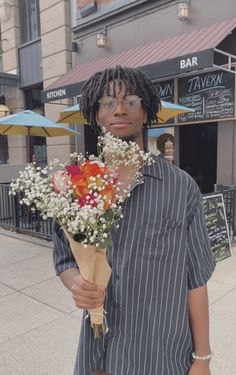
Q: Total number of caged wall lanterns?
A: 2